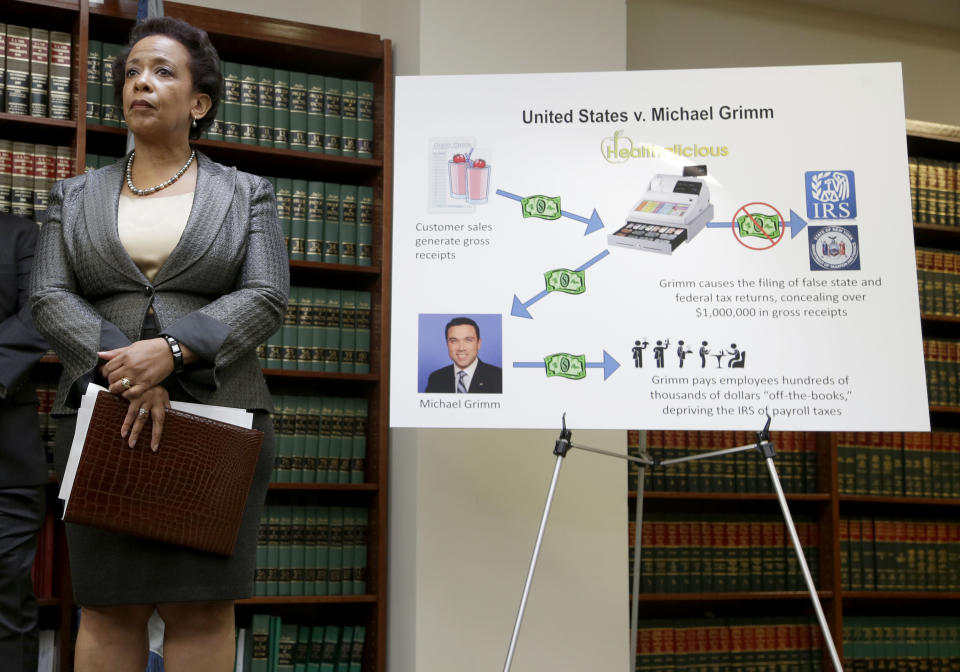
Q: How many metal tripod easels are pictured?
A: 1